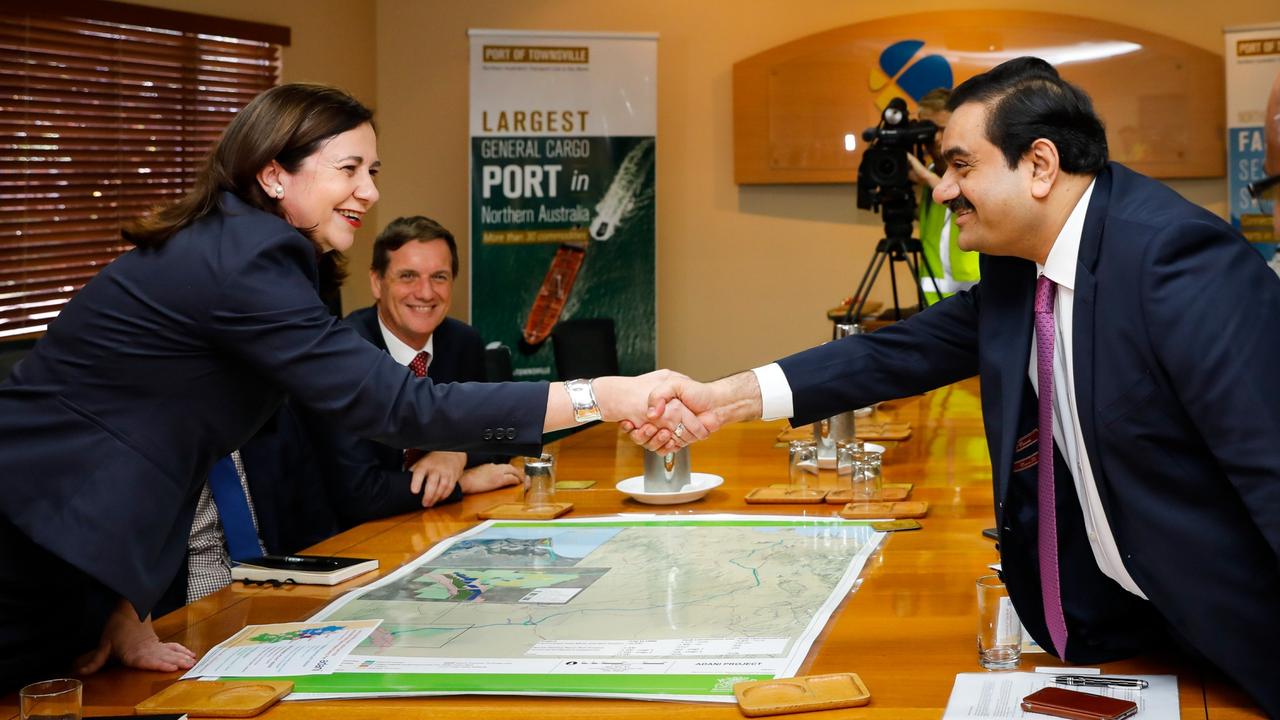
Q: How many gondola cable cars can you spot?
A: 0